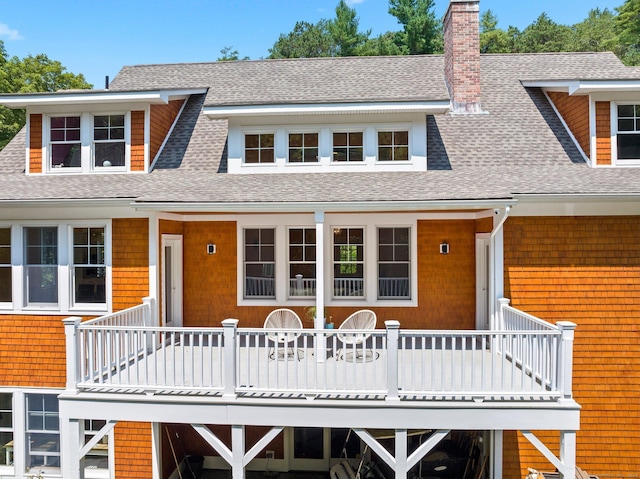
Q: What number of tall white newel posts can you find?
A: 6